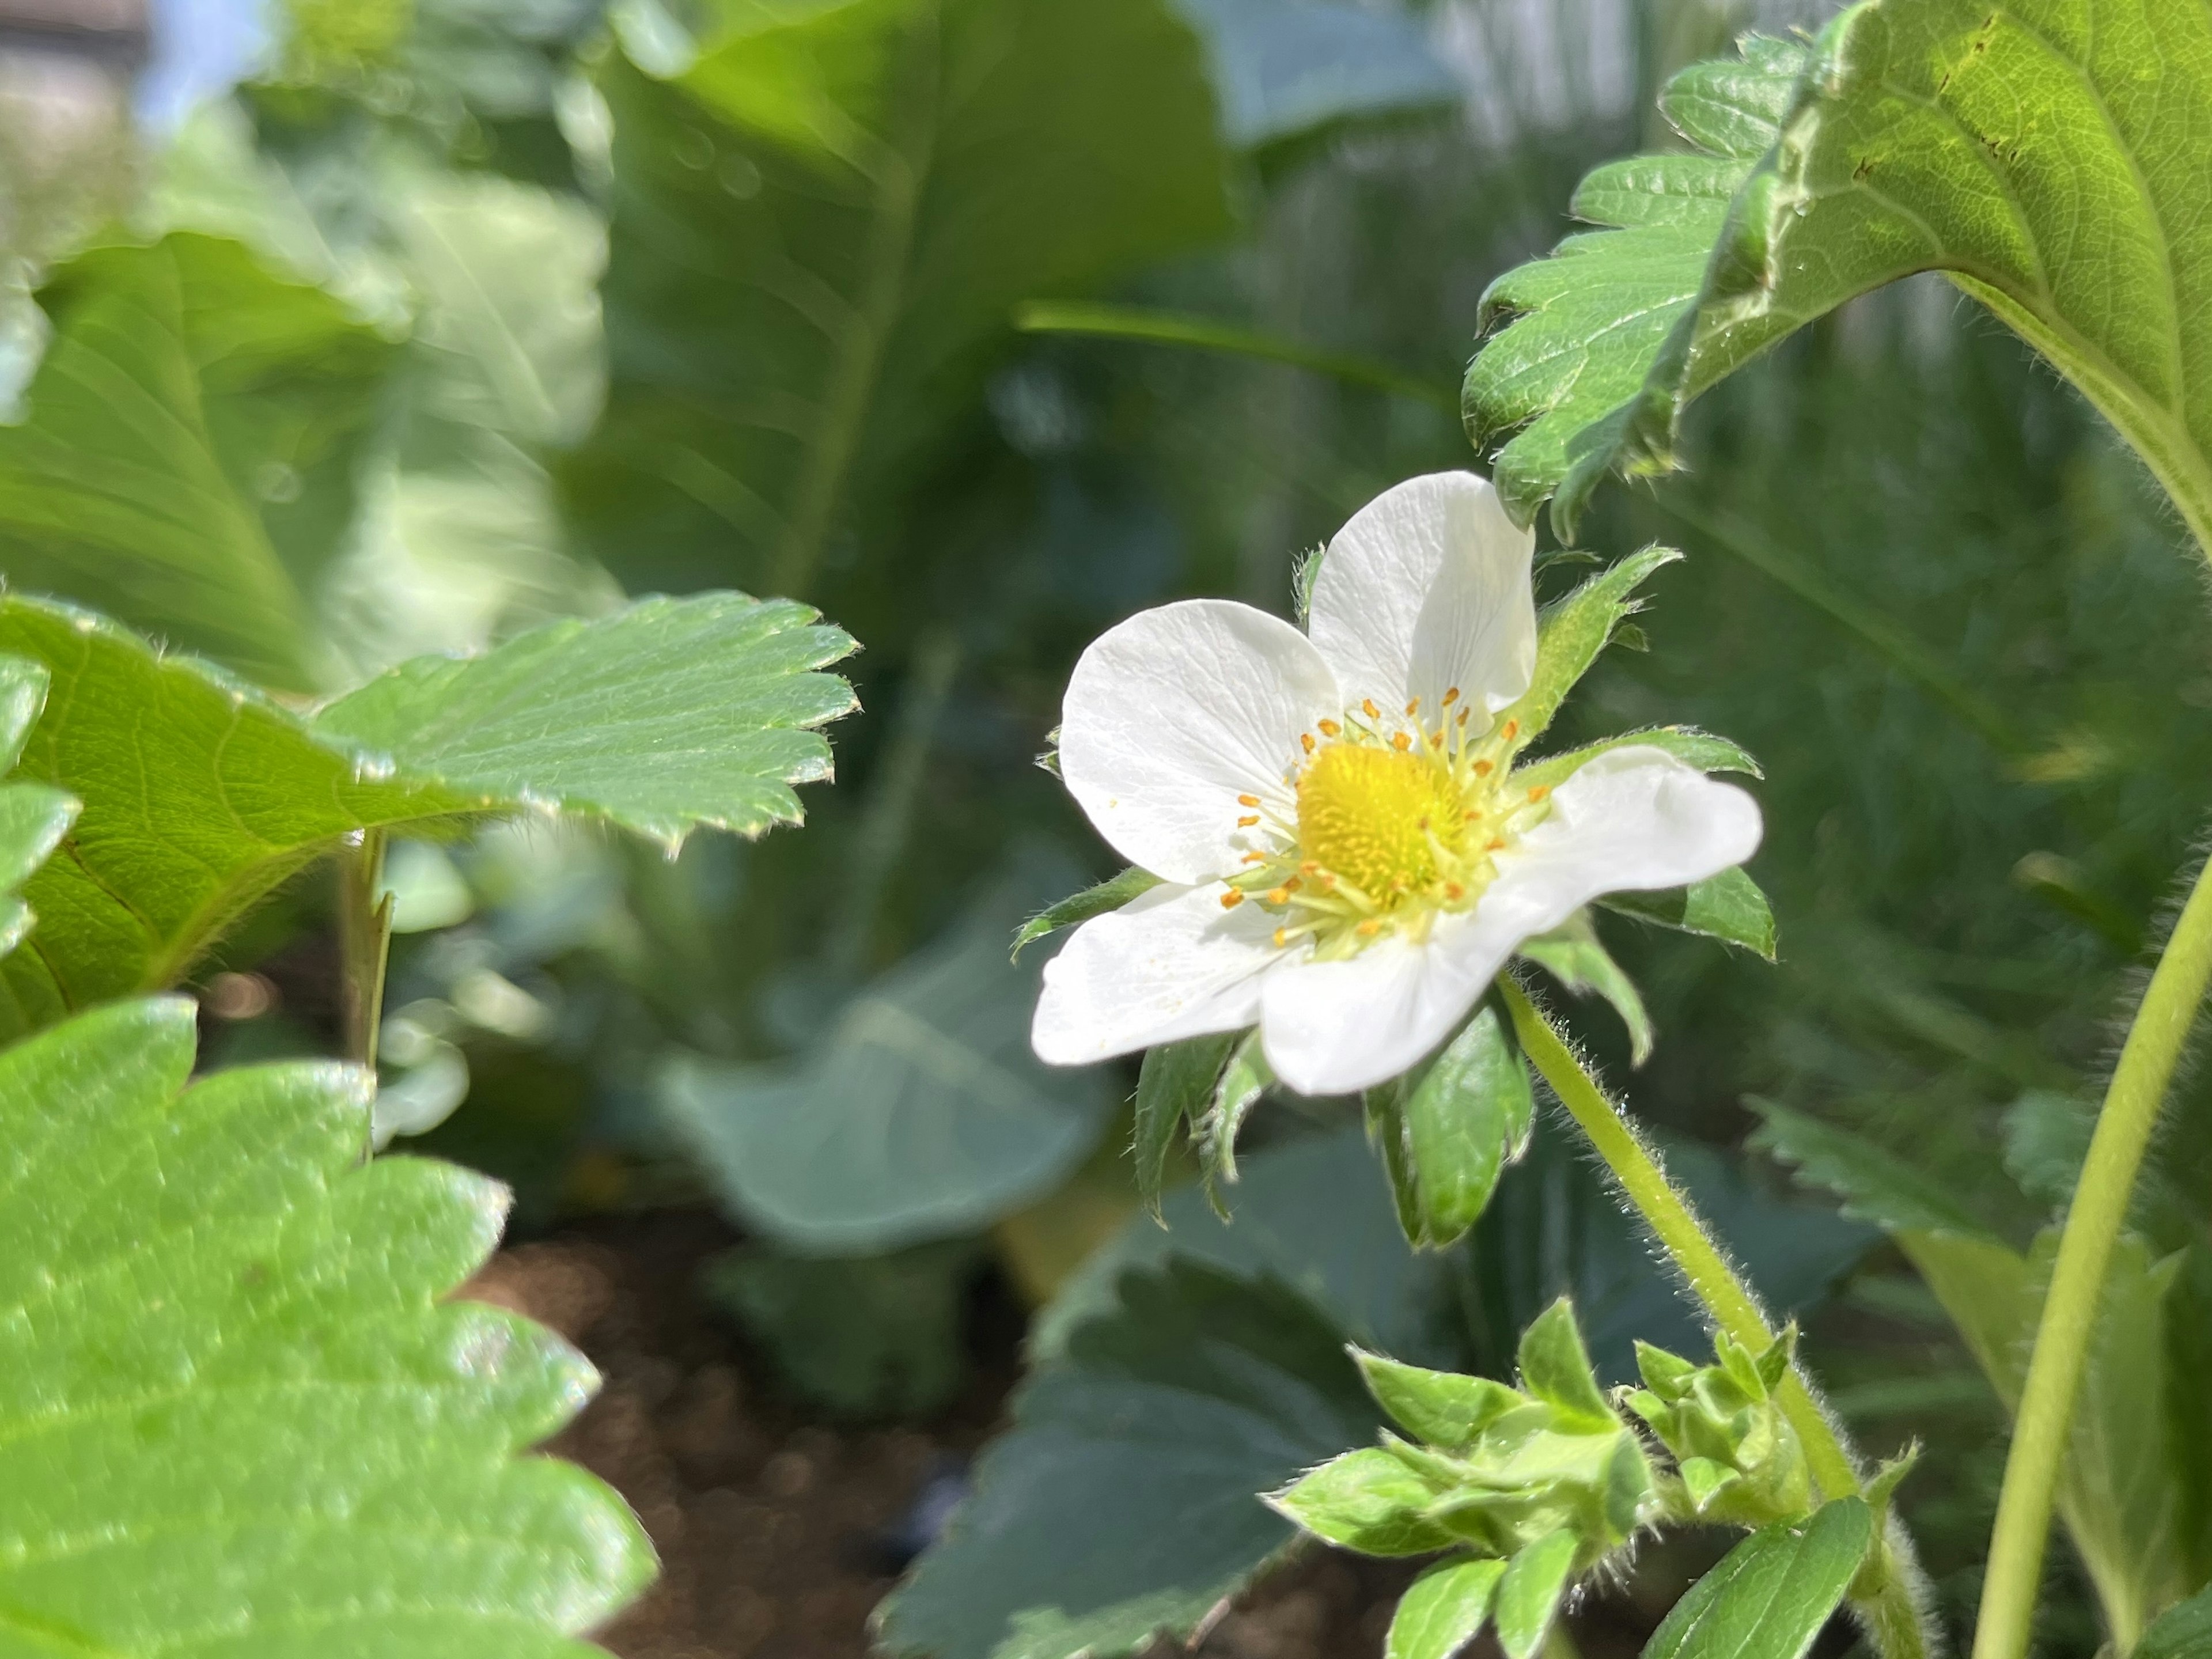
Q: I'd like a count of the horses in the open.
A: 0